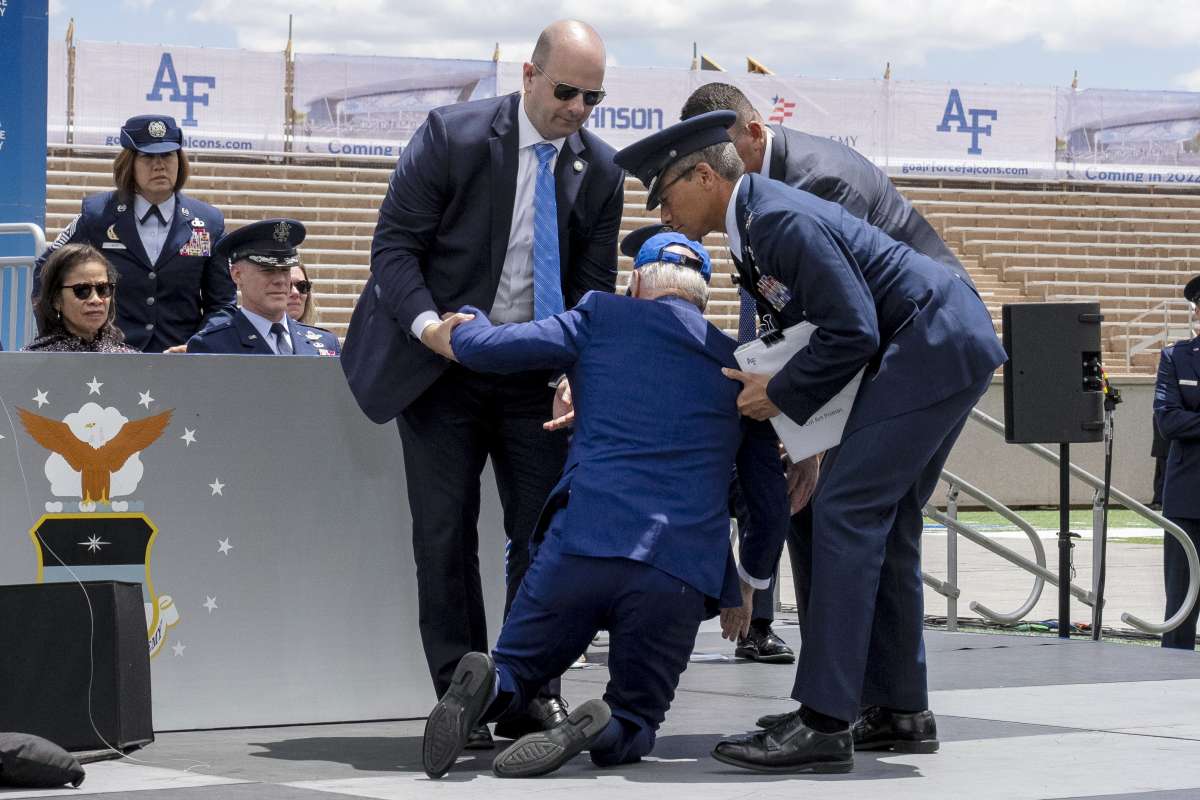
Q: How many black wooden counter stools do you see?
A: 0